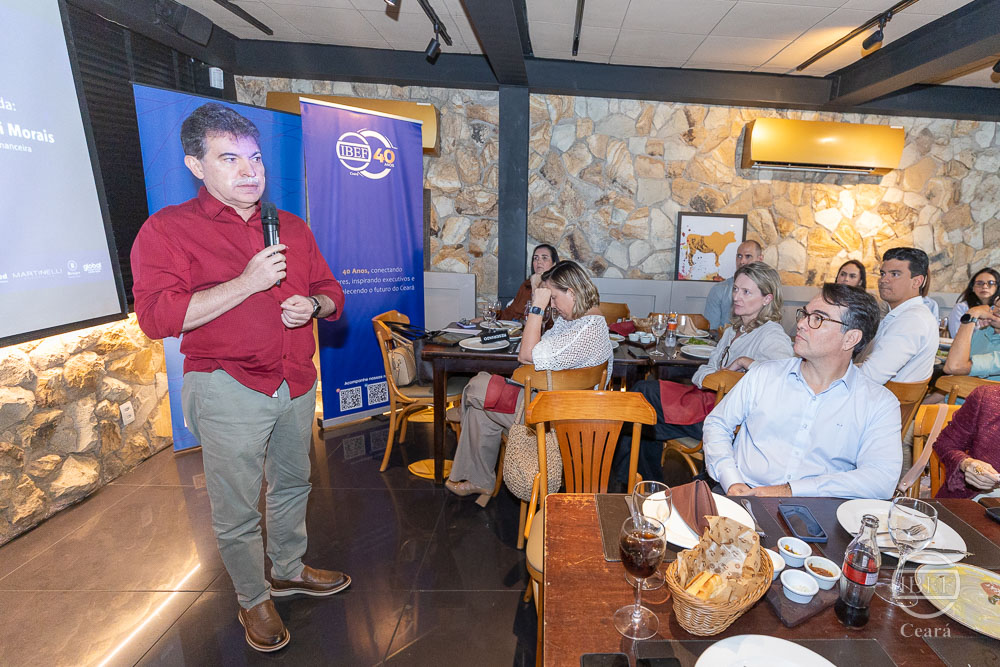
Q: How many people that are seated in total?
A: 11